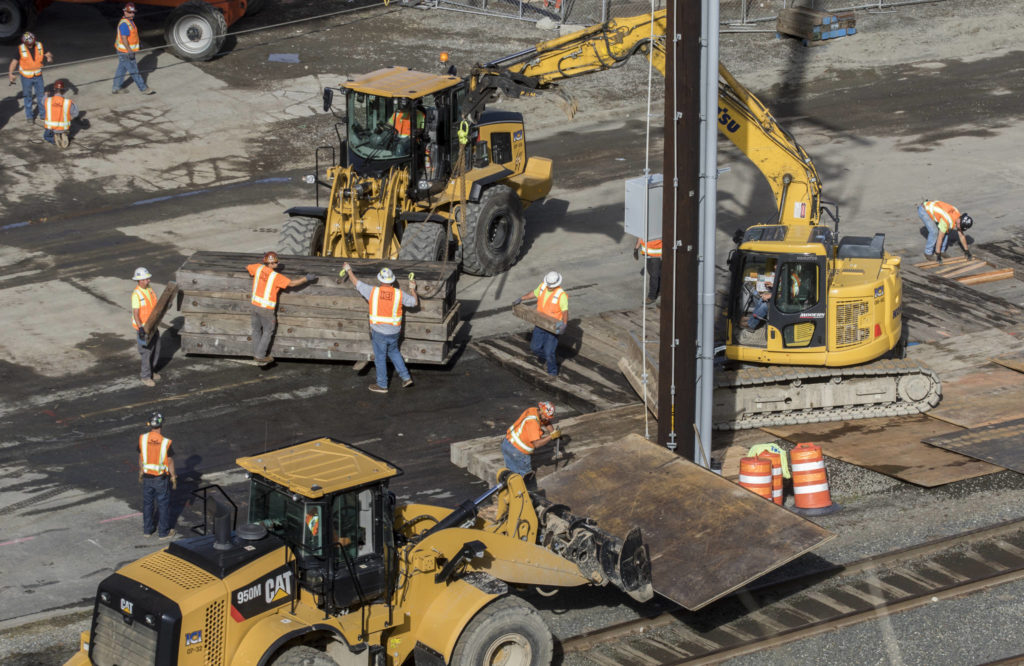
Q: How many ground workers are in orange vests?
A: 11